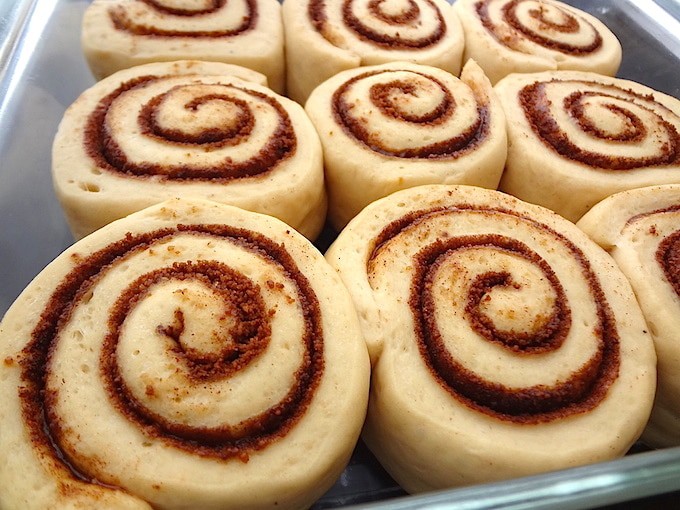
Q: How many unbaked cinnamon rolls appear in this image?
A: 9